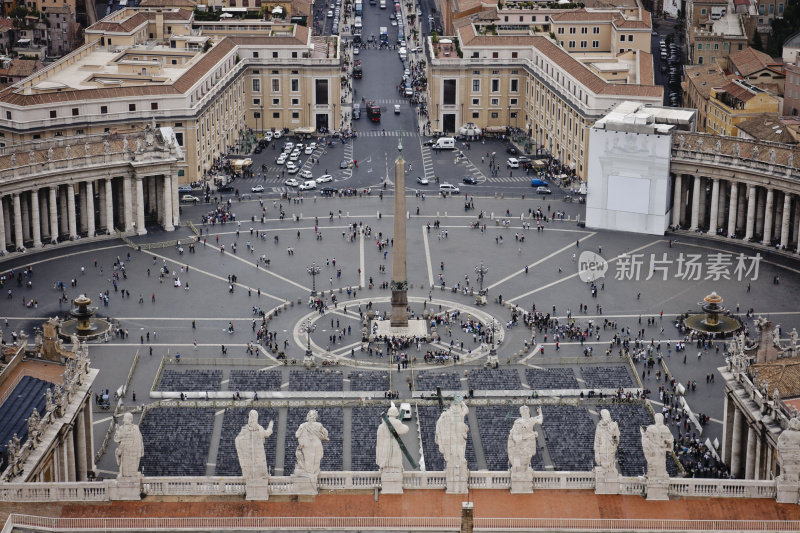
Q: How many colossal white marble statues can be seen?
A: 9